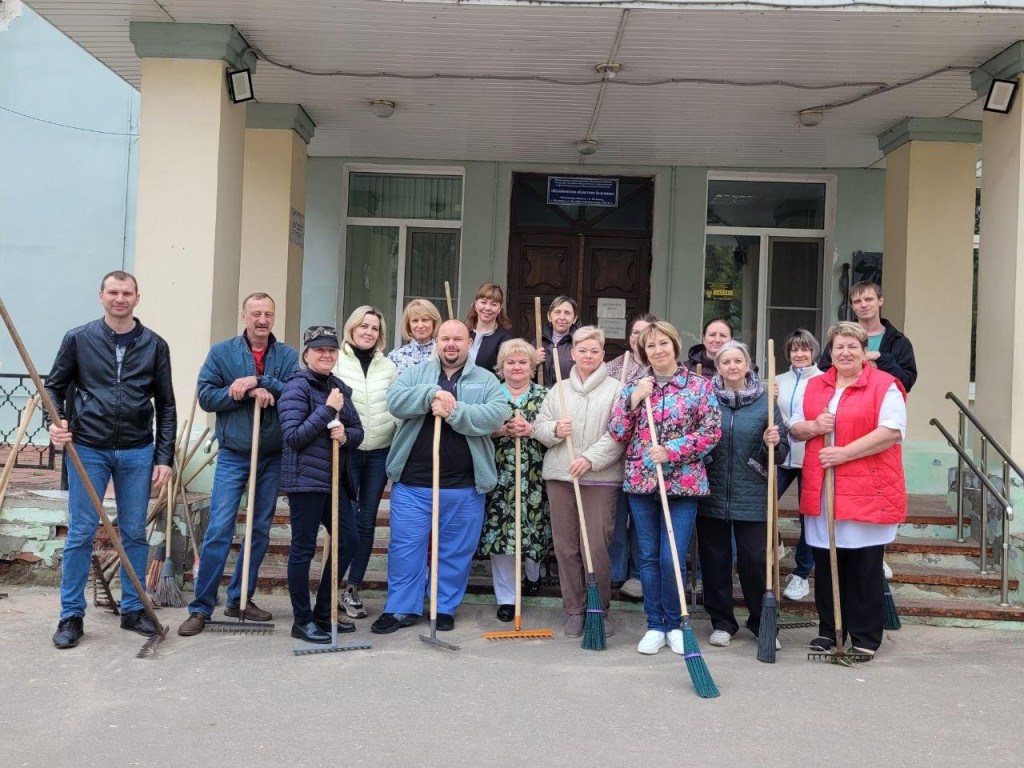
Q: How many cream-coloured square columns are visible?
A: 4